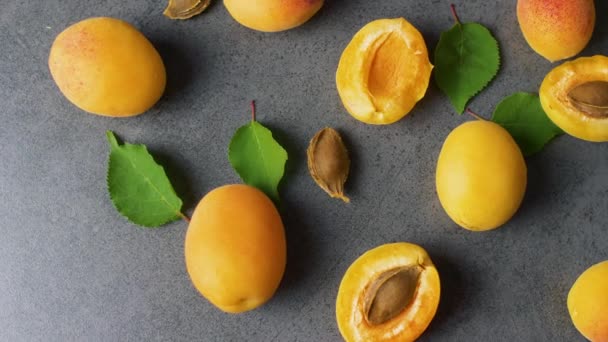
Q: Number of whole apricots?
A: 6